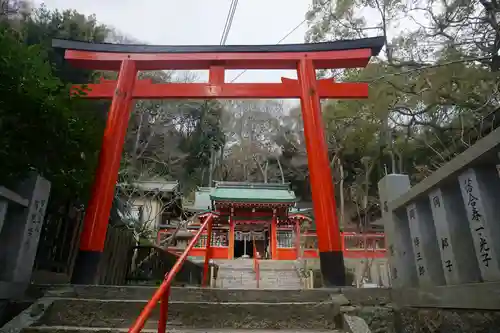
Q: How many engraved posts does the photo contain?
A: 5